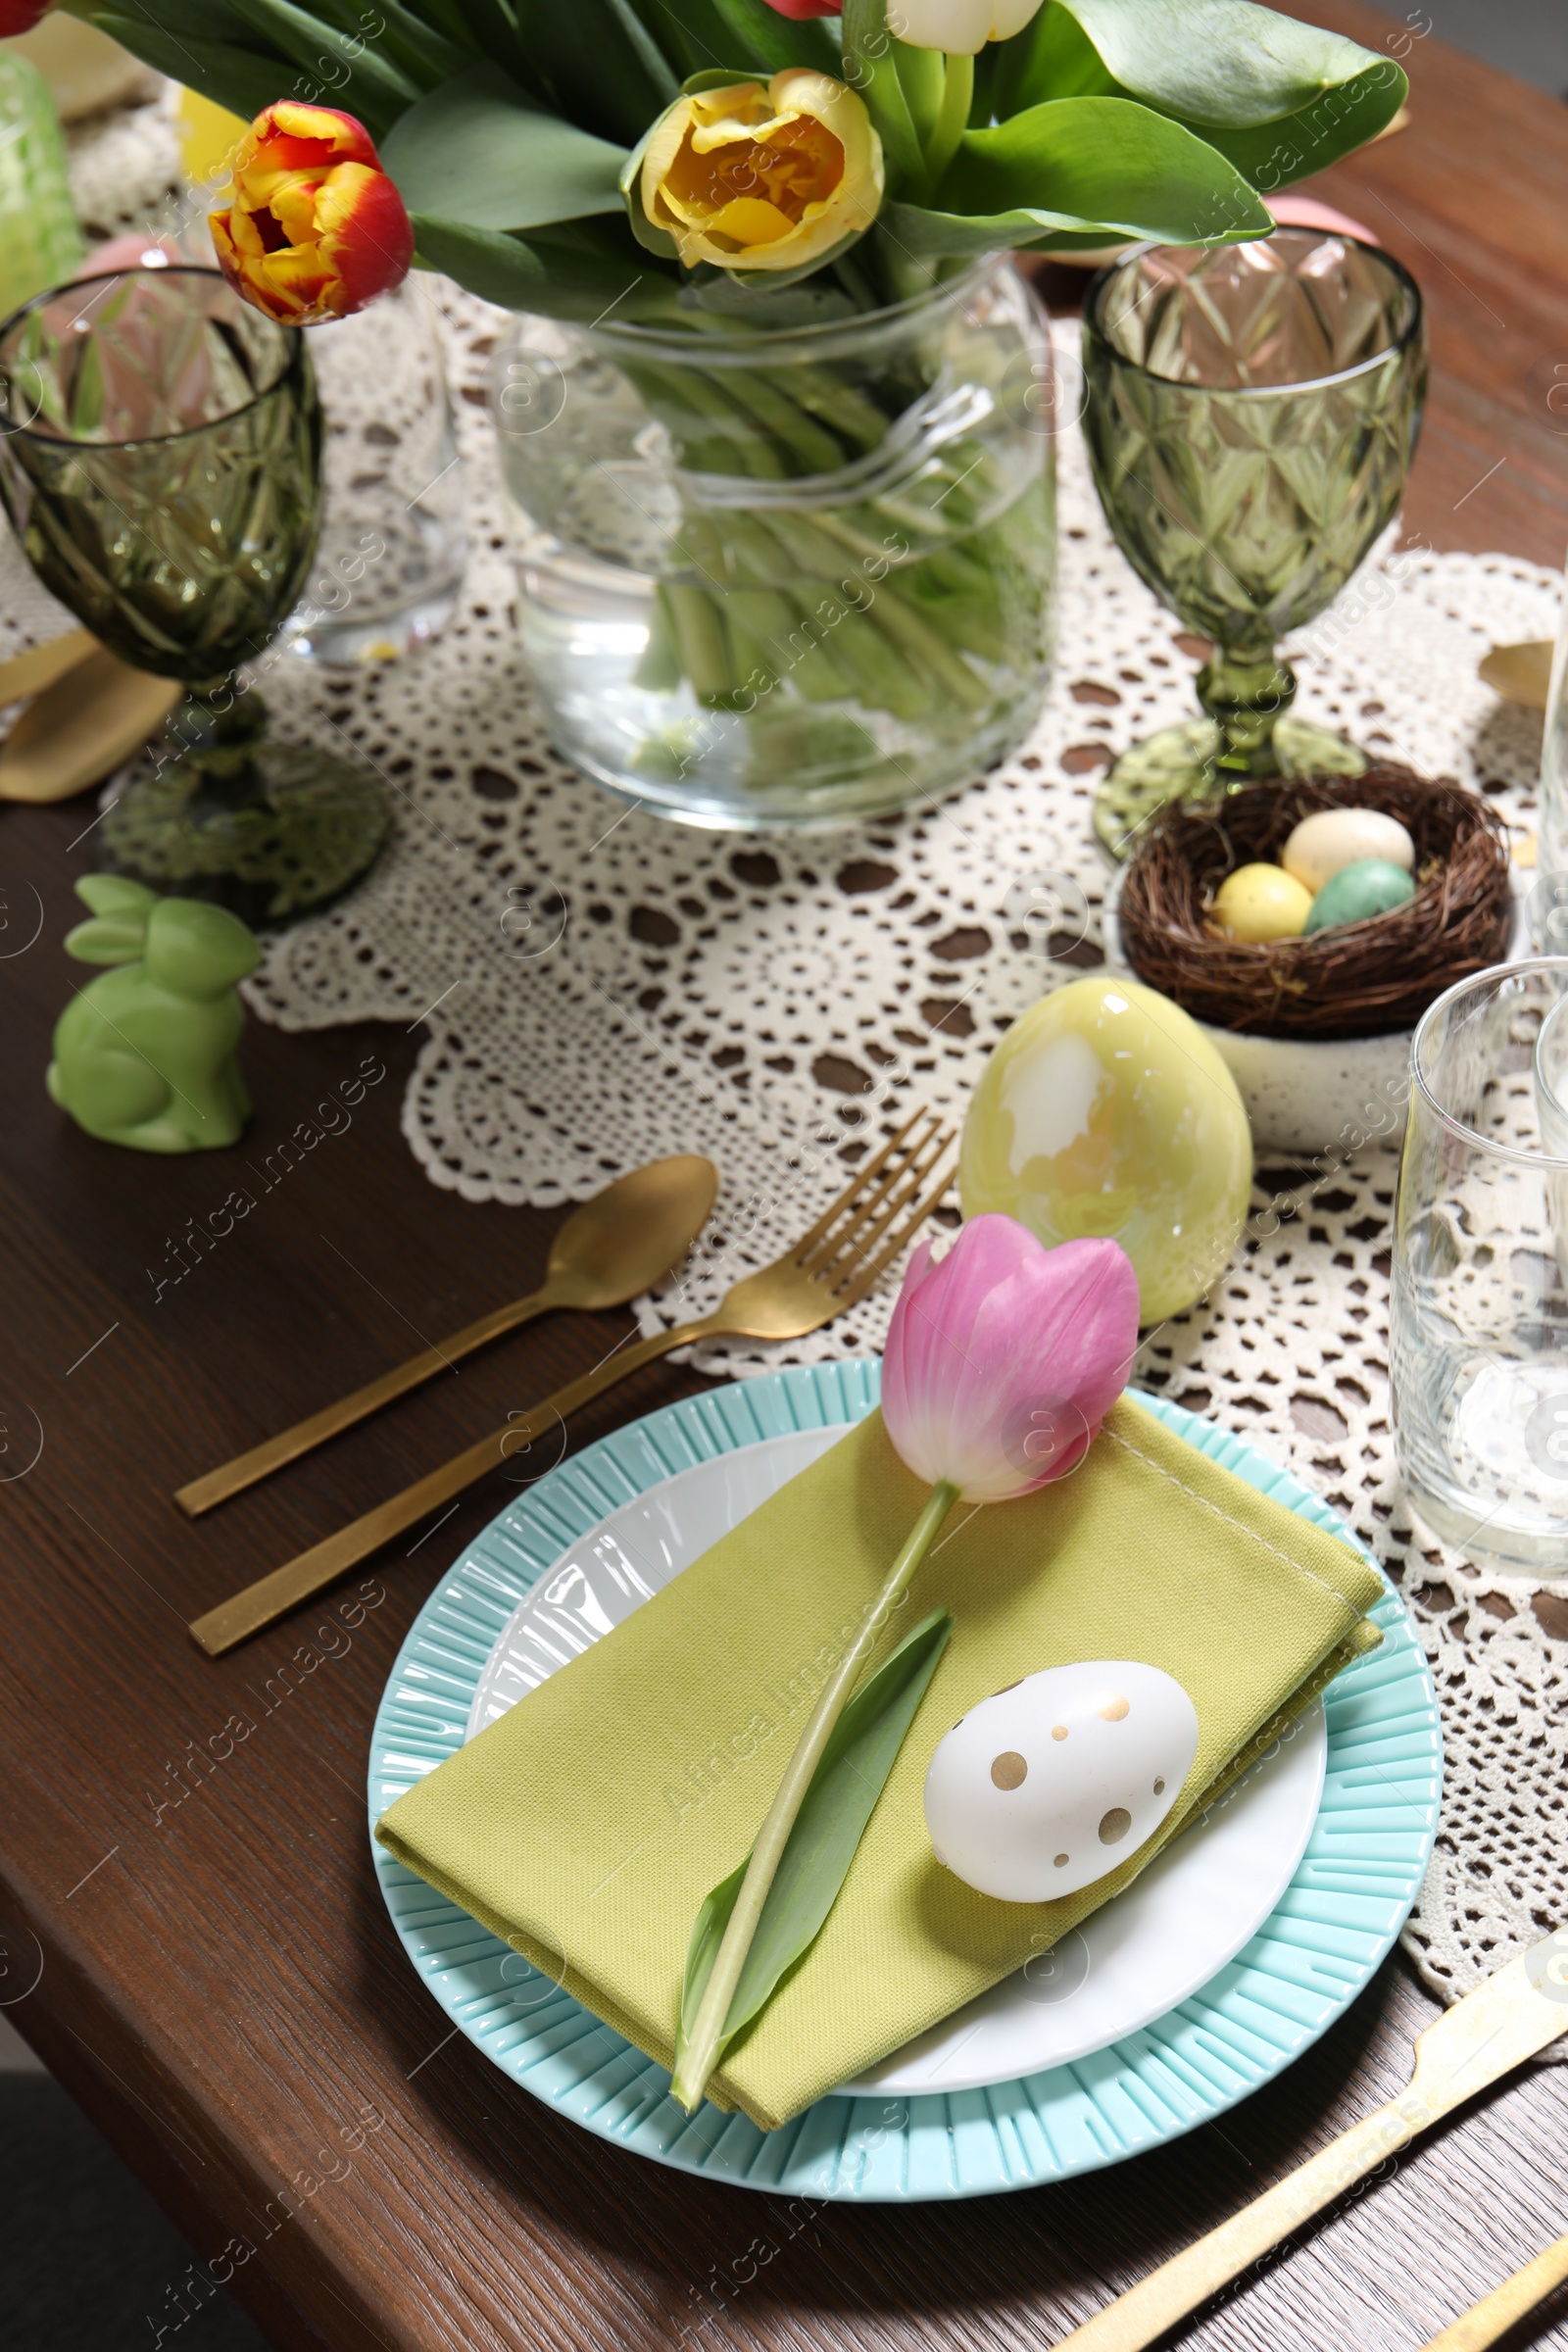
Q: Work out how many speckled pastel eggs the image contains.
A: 3